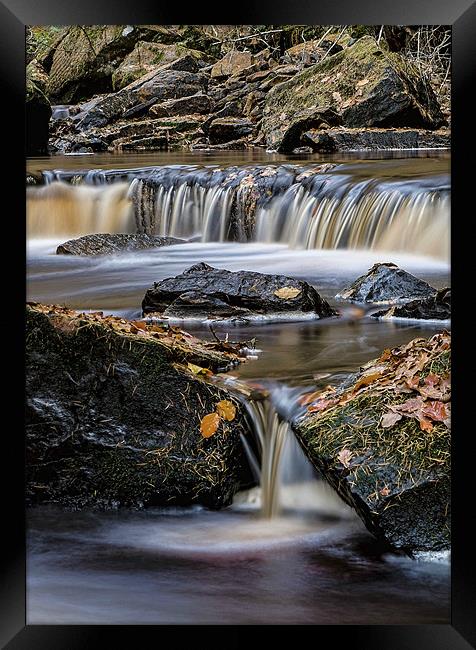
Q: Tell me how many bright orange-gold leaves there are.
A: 2